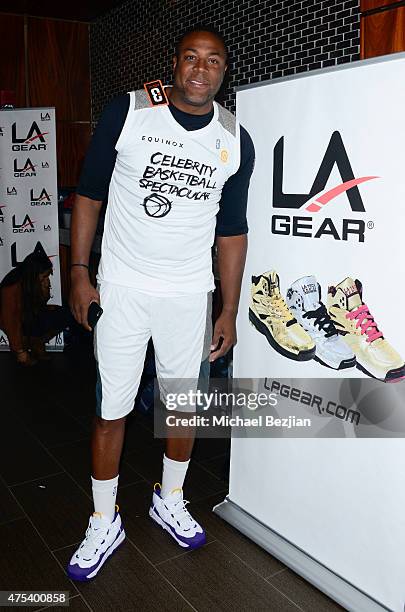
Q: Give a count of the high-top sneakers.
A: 3